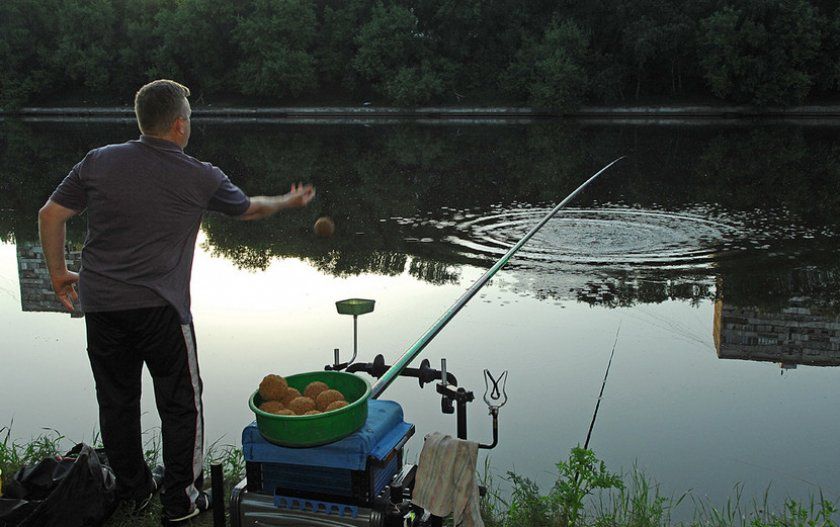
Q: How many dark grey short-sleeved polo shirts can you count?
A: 1